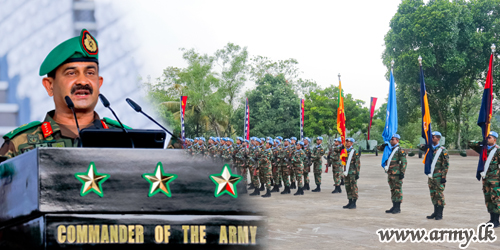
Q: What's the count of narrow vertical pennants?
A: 4